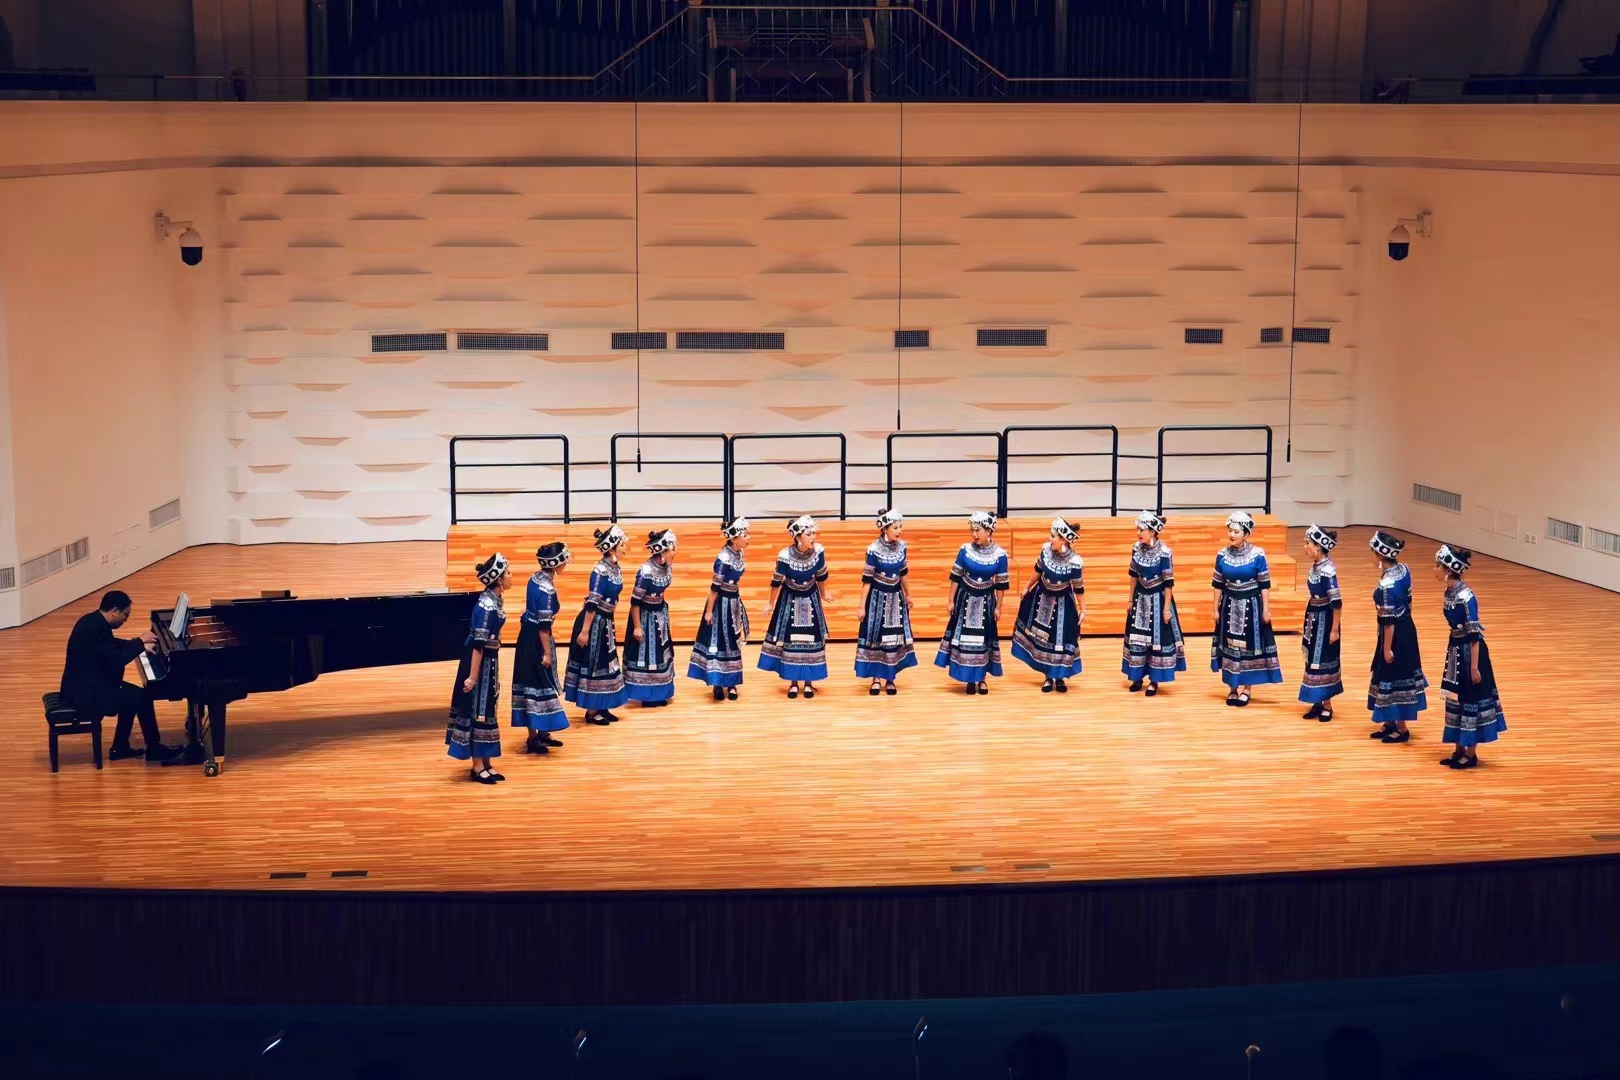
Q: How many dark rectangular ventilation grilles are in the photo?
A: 9